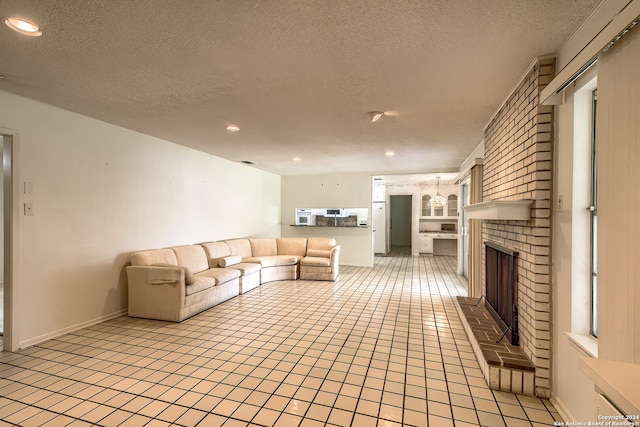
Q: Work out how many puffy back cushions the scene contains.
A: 7